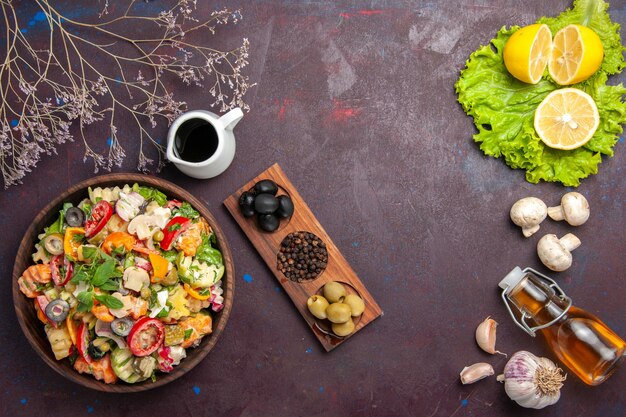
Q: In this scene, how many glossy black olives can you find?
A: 5